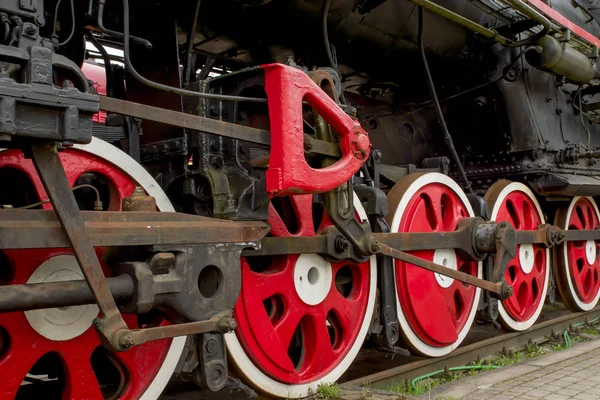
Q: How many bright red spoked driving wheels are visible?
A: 5